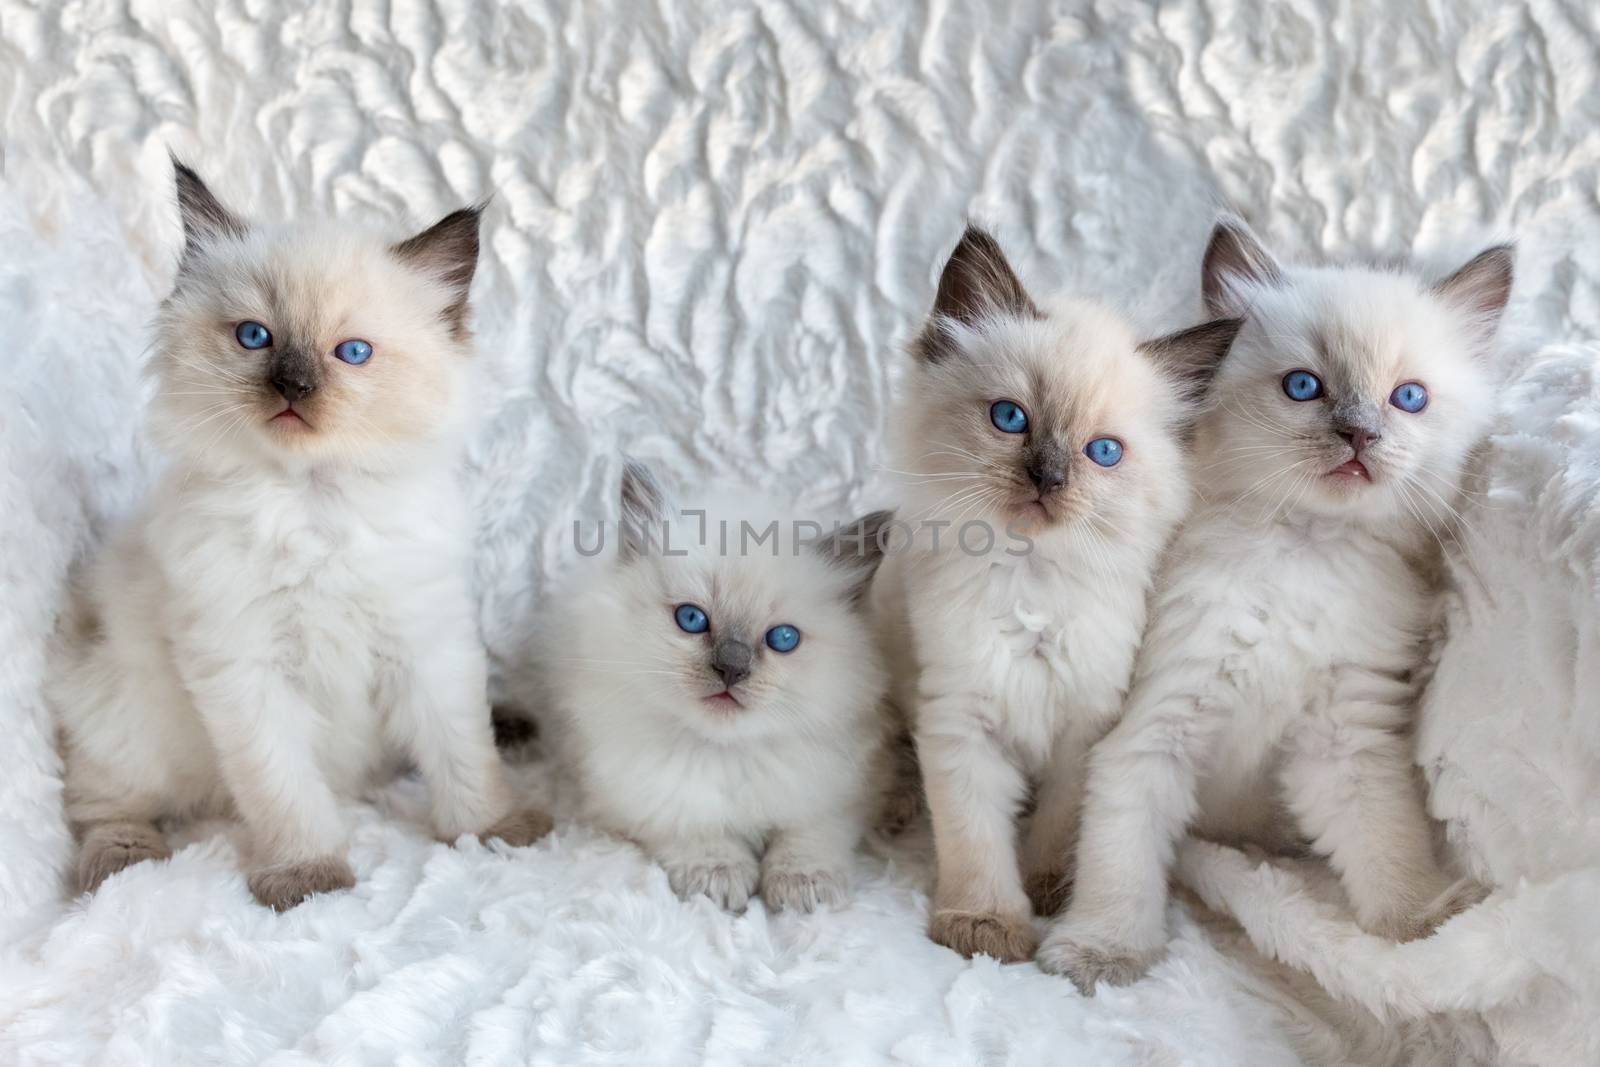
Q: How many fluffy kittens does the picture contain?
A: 4